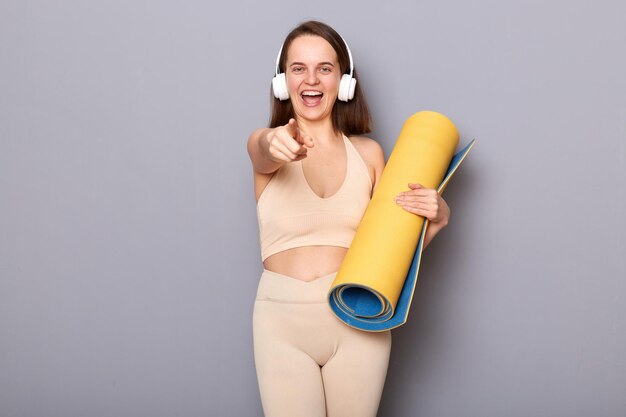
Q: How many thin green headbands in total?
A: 0